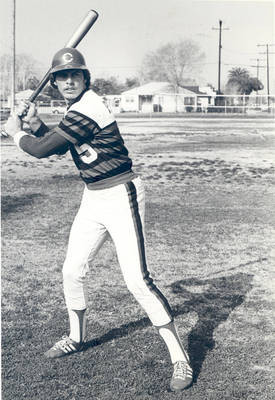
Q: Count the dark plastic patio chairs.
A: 0